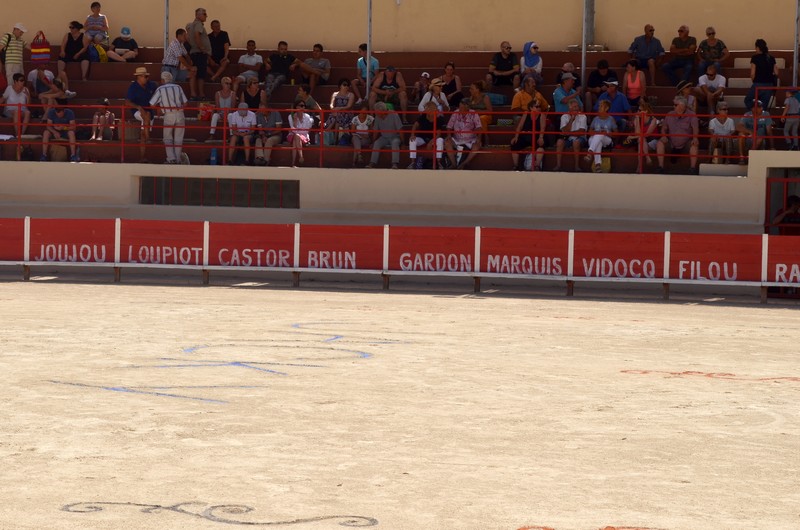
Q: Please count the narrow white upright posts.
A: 9